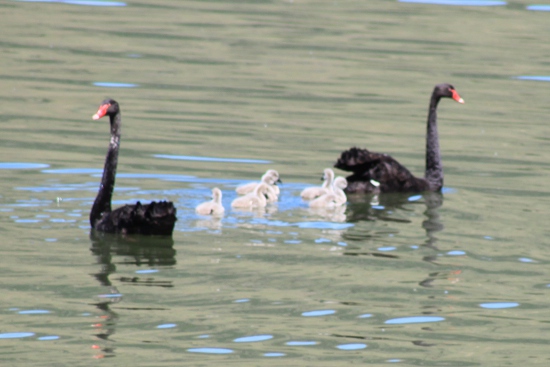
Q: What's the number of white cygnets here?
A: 6